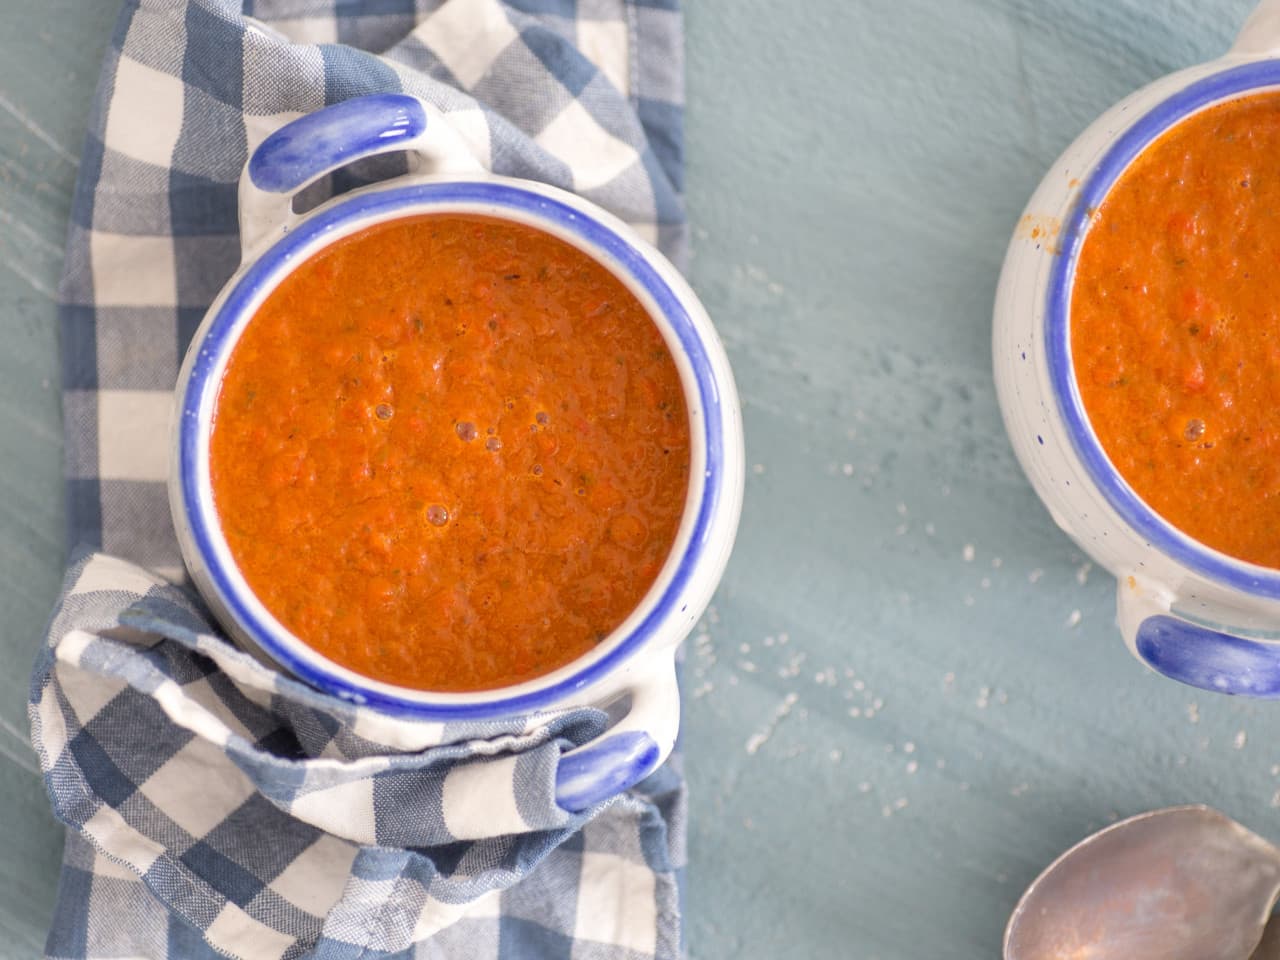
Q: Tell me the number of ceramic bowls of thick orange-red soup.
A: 2